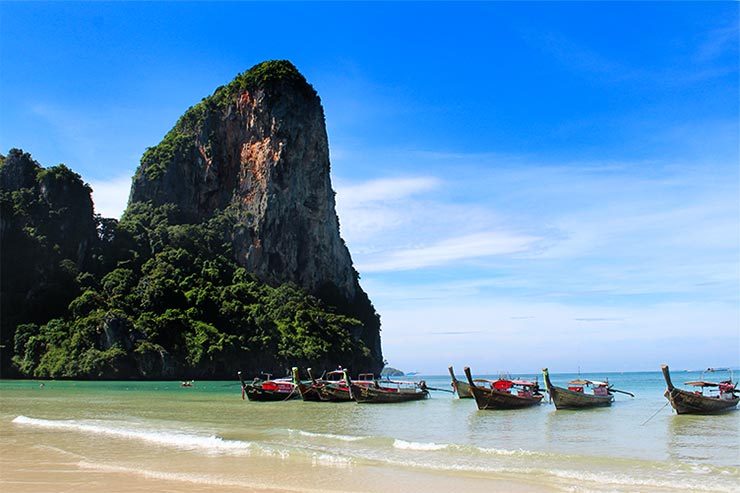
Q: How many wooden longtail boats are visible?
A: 8